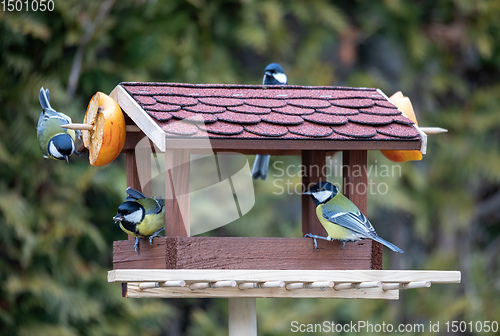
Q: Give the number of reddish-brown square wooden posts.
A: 4